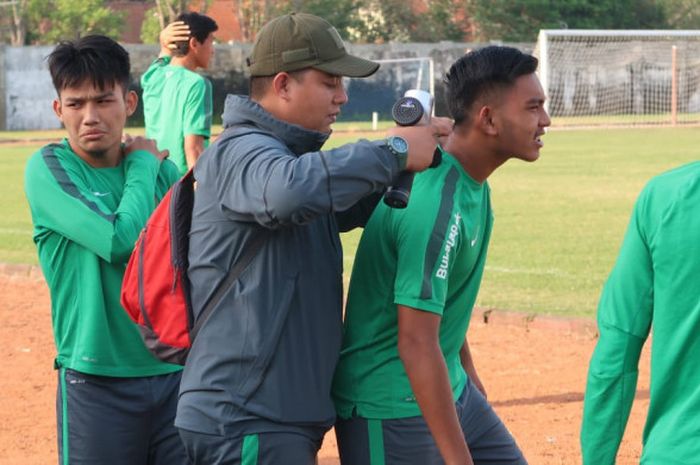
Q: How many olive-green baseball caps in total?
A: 1